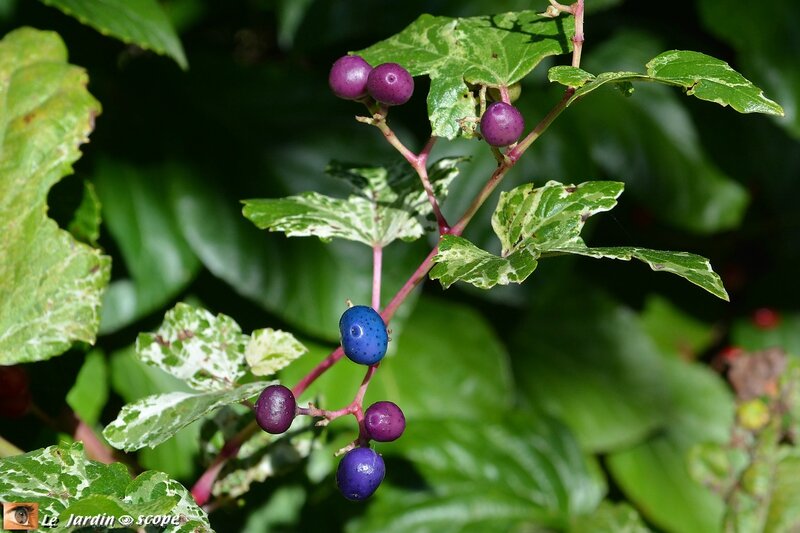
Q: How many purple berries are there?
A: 5